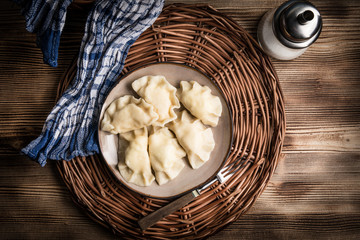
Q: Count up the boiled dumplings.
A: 6